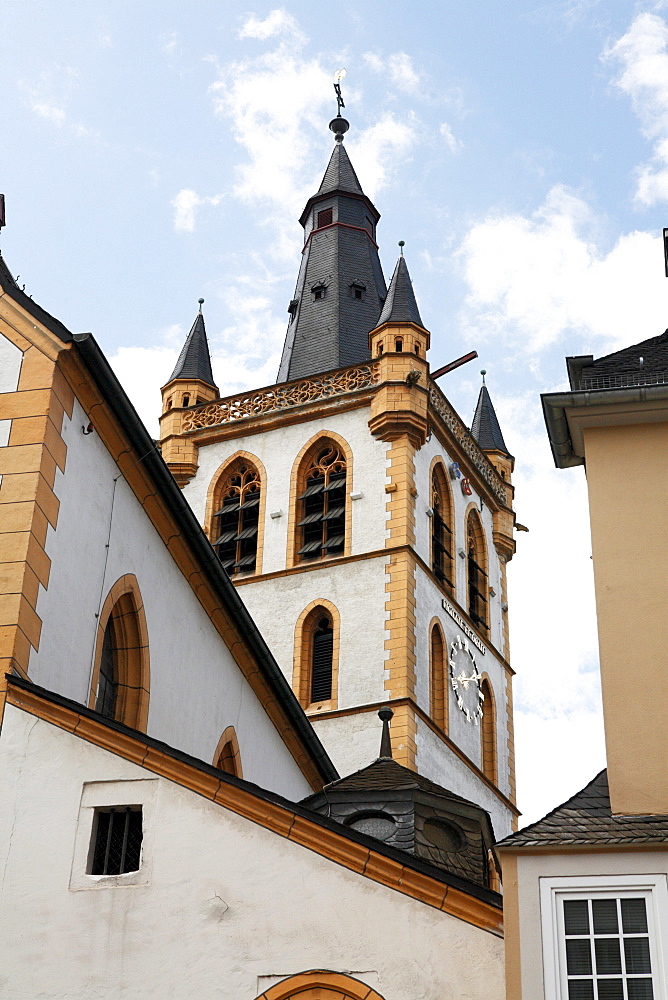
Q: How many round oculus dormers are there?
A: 2